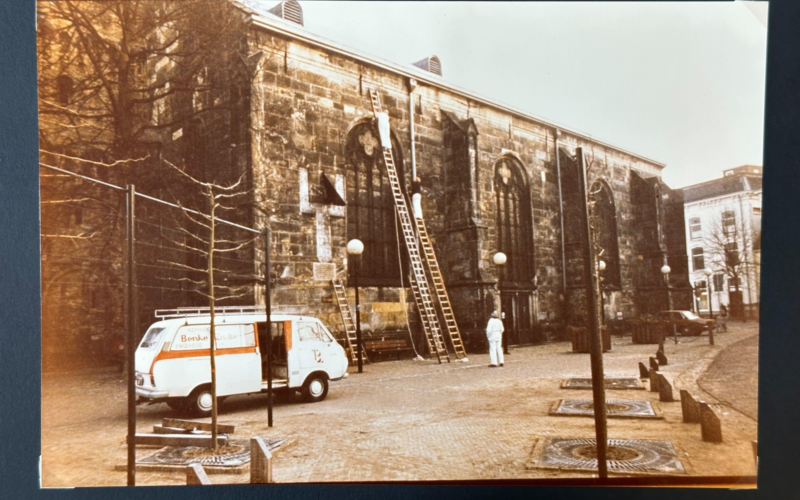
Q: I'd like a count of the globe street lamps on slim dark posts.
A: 5